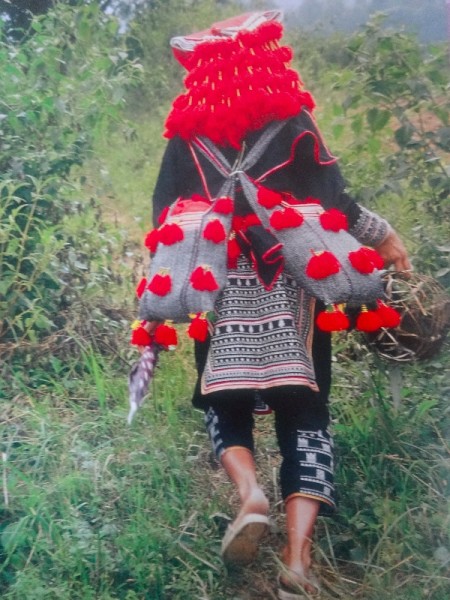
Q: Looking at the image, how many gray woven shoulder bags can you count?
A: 2